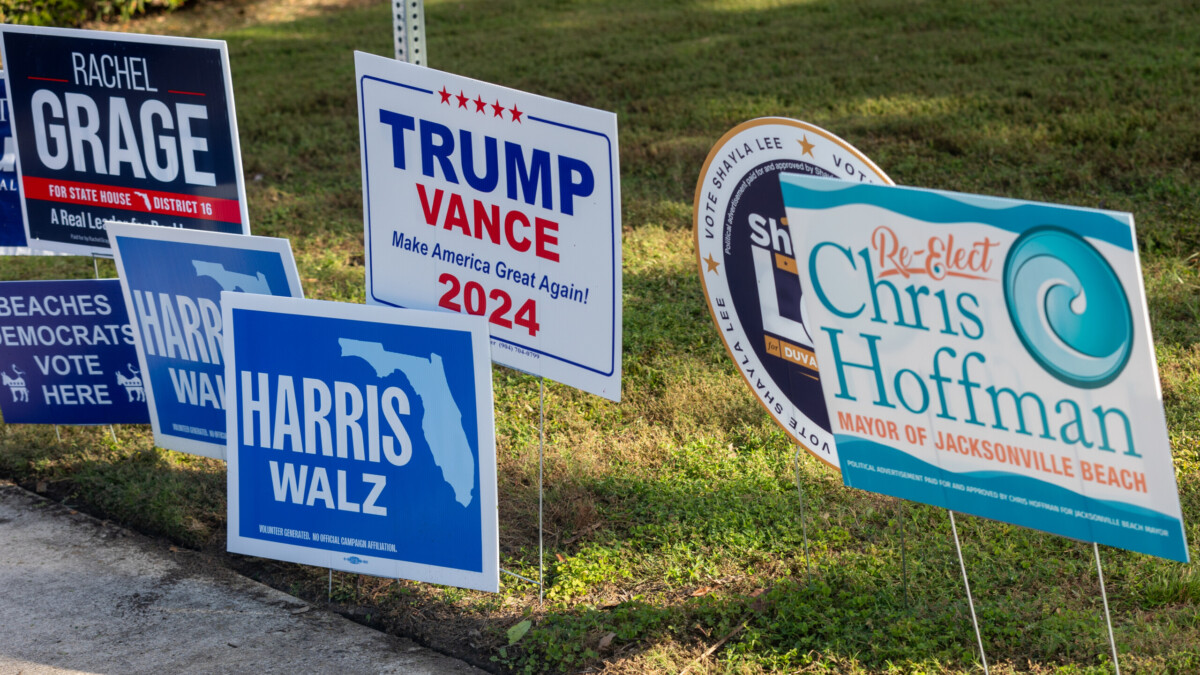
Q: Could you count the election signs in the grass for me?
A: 8